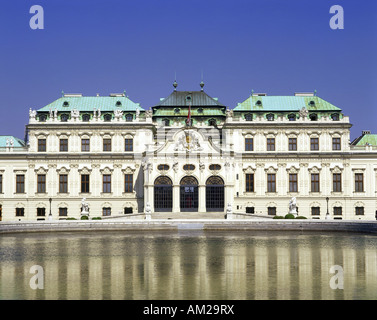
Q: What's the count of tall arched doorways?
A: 3